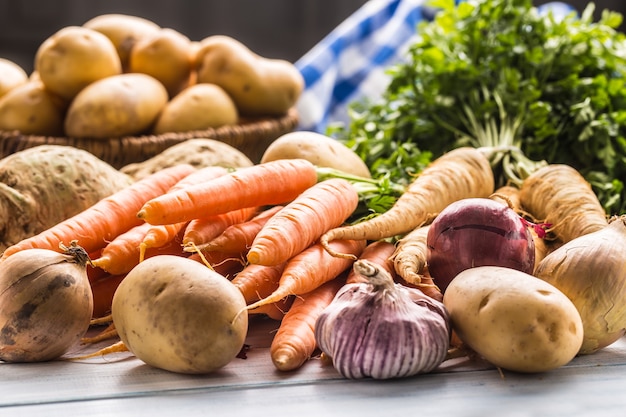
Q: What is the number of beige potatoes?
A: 11